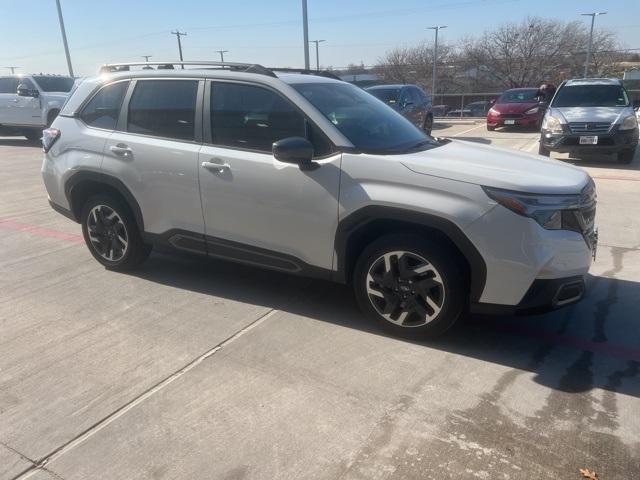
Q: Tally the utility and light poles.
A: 9